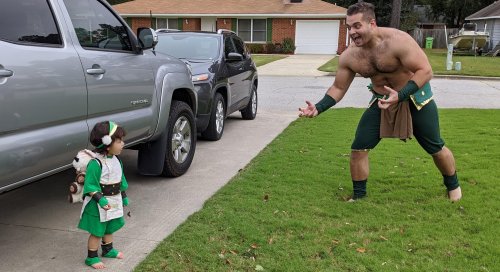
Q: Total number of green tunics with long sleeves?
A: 1